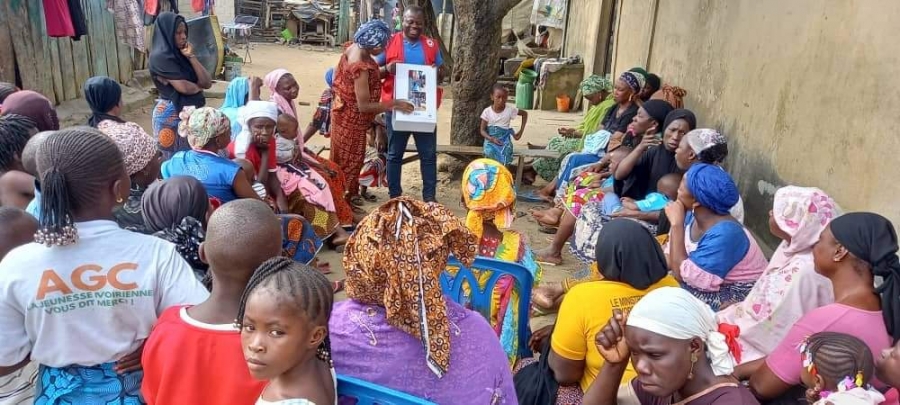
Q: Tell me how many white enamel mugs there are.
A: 0